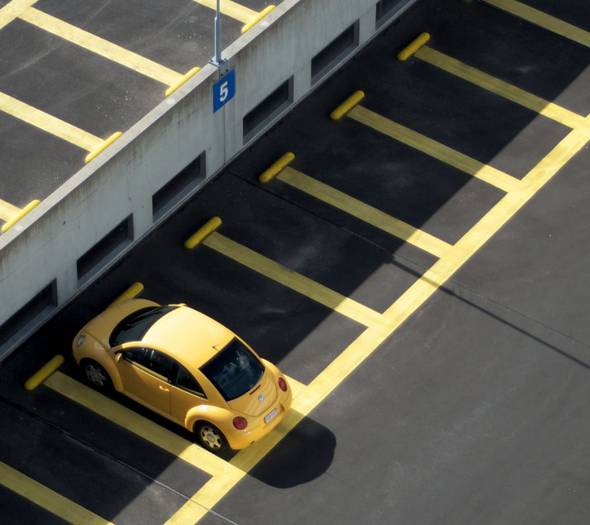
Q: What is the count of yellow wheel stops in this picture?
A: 10